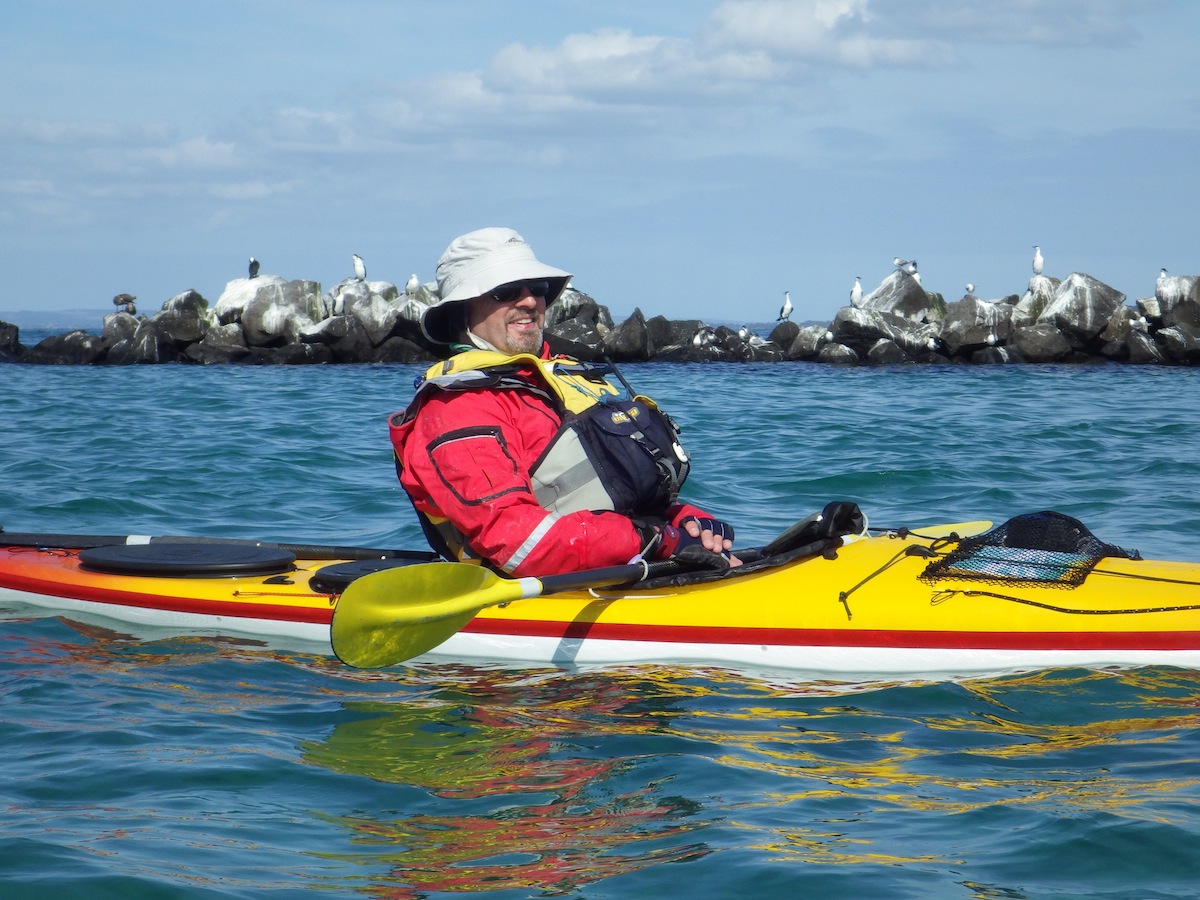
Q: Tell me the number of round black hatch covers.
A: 2